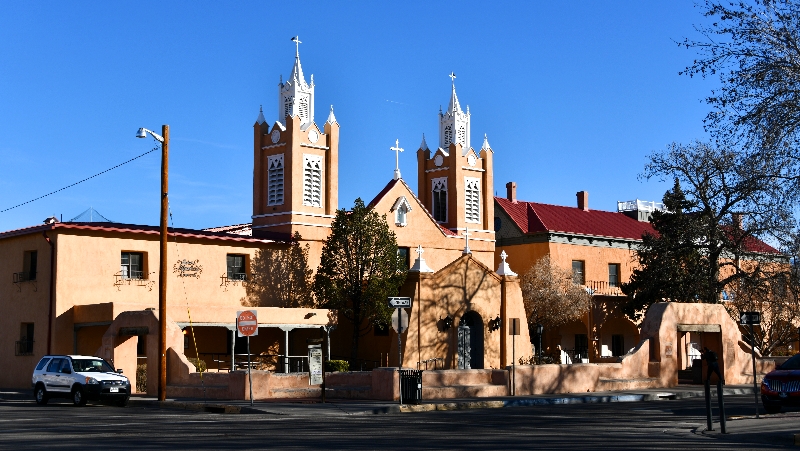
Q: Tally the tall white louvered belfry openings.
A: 4